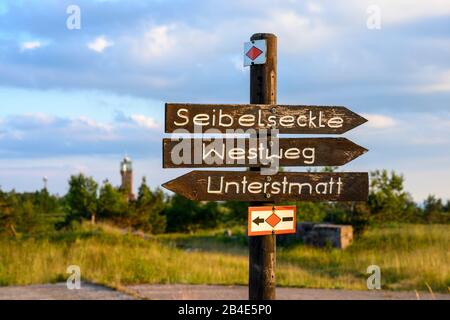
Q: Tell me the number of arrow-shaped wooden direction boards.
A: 3